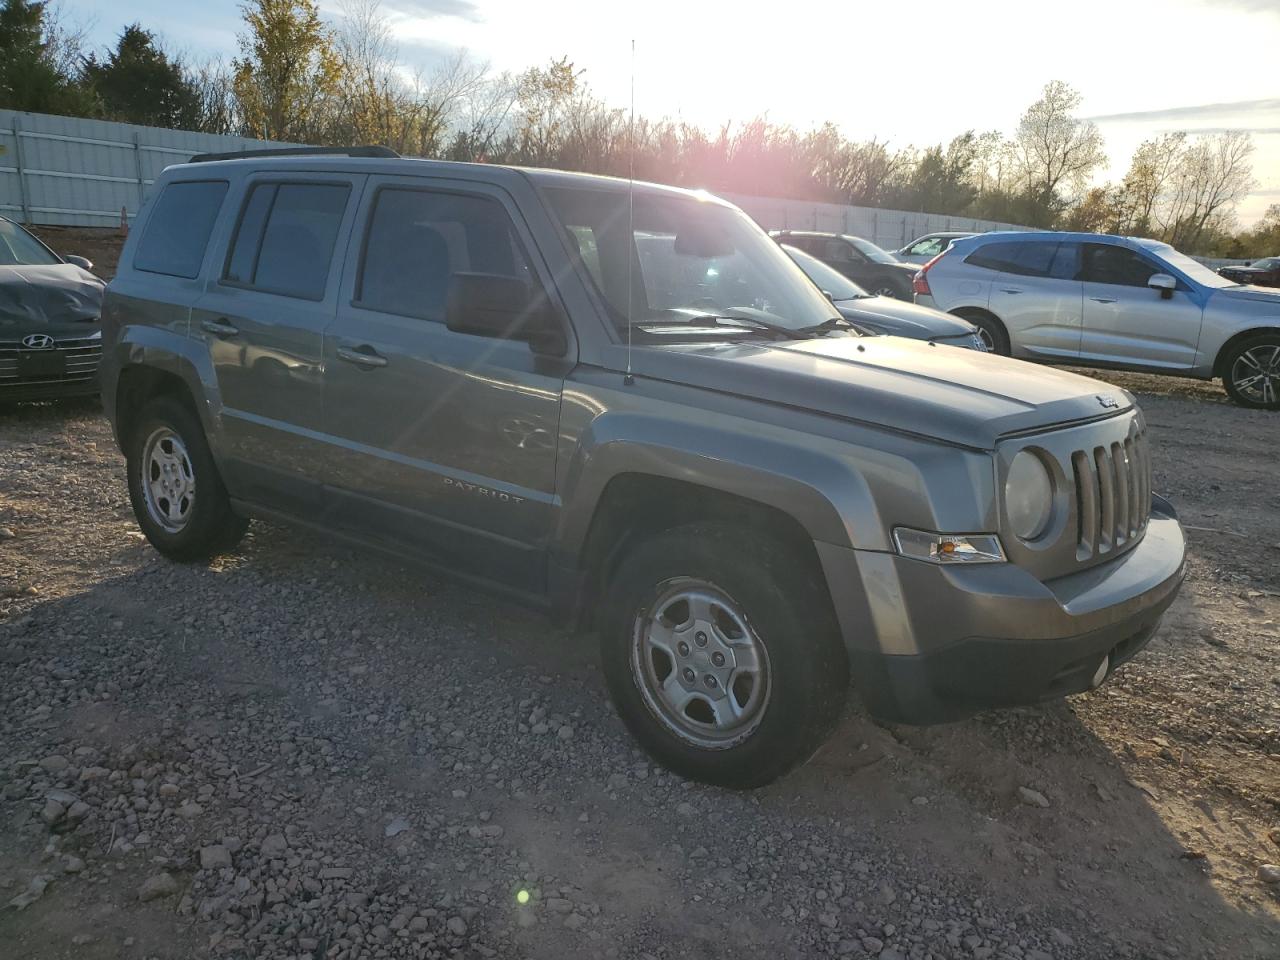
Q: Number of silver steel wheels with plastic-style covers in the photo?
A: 2